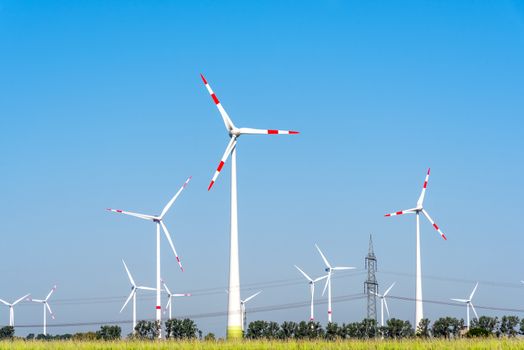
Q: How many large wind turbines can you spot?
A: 3